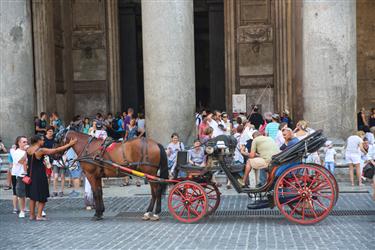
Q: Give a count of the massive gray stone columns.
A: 3